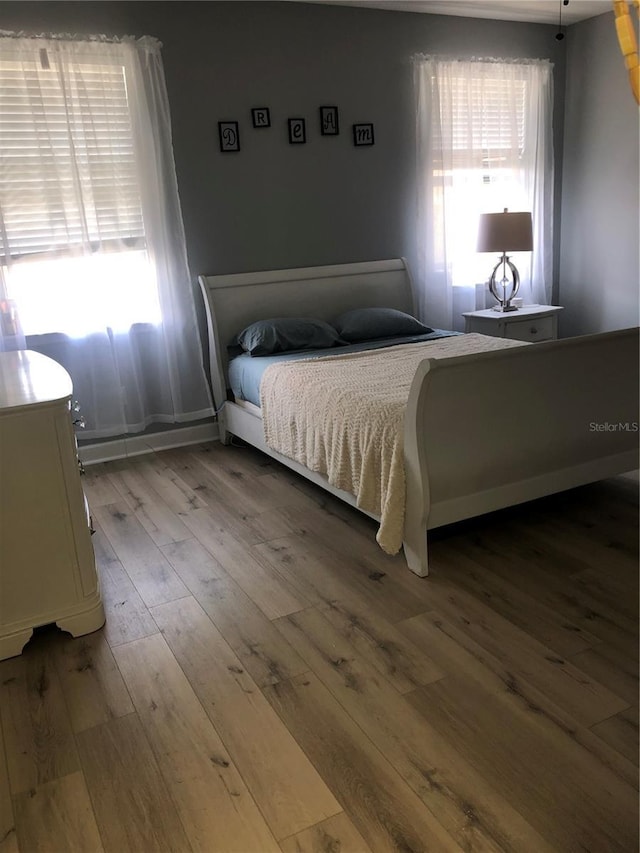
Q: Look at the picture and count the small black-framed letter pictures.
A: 5